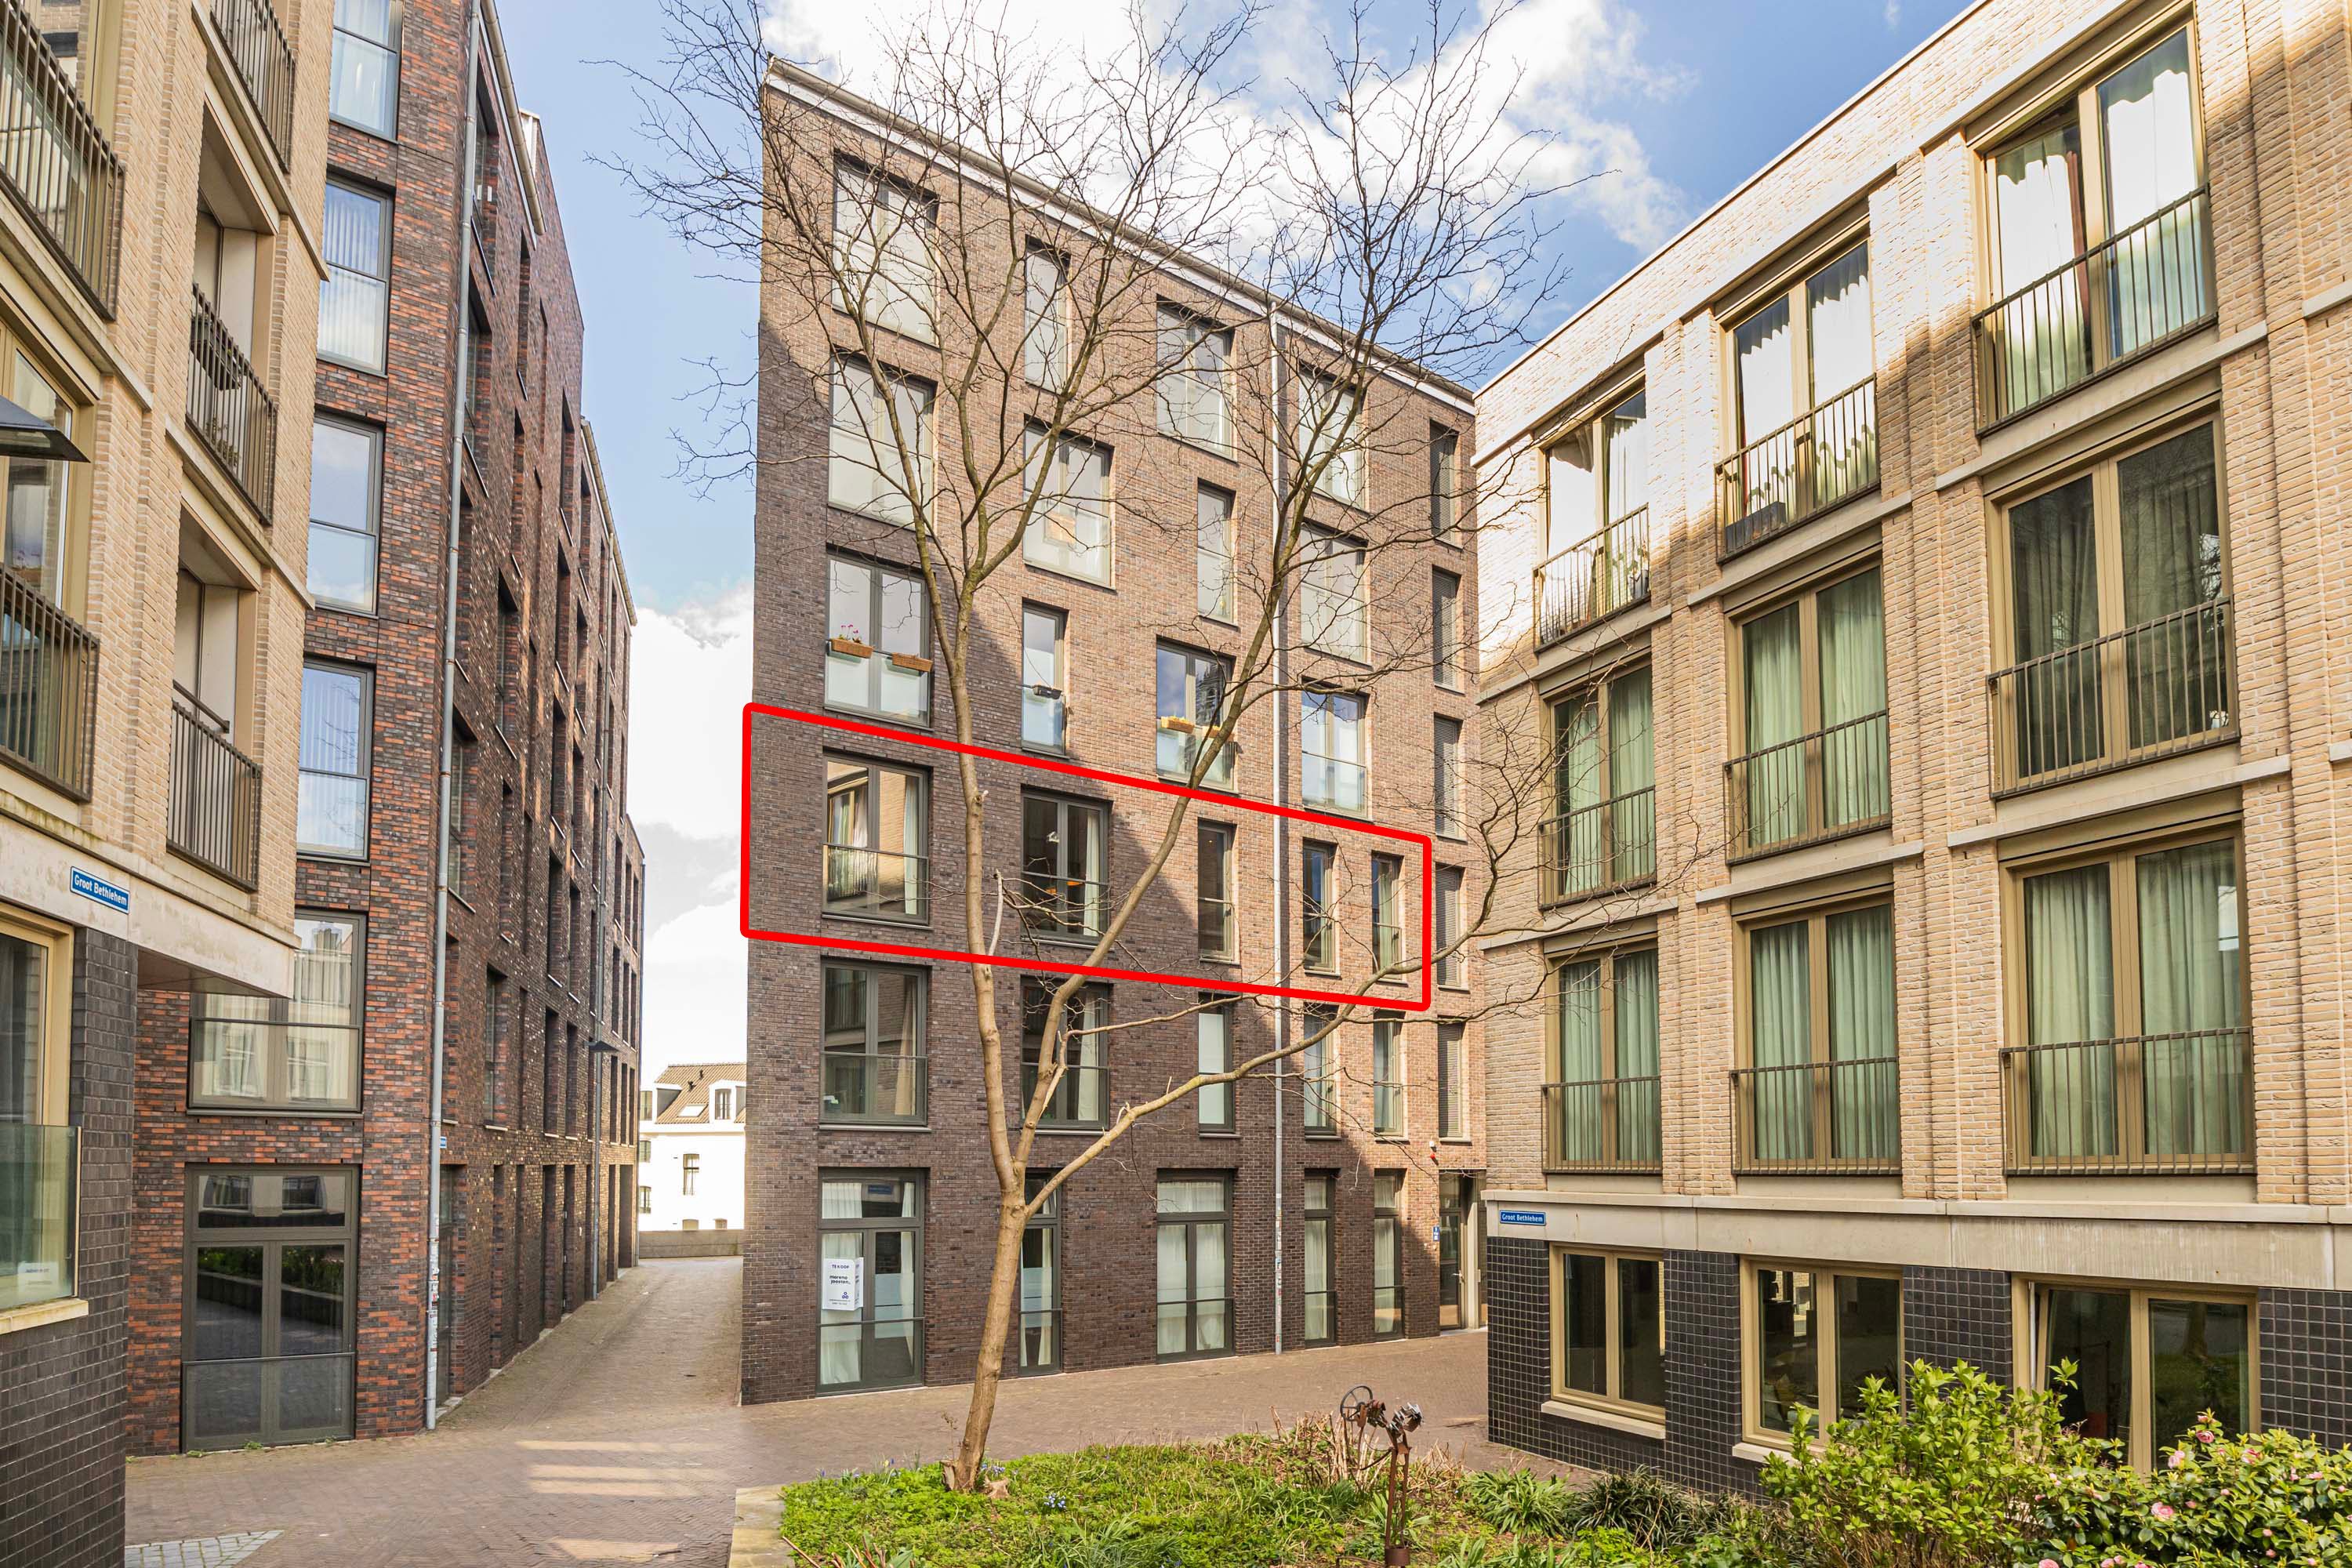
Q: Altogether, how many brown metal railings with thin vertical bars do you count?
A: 14